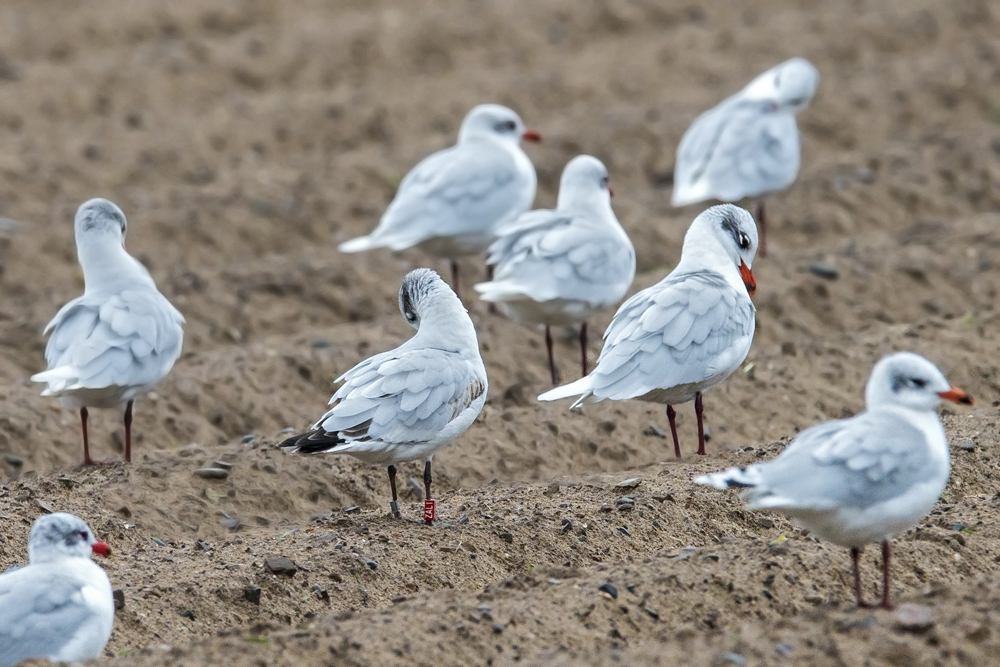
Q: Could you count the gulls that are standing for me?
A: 7